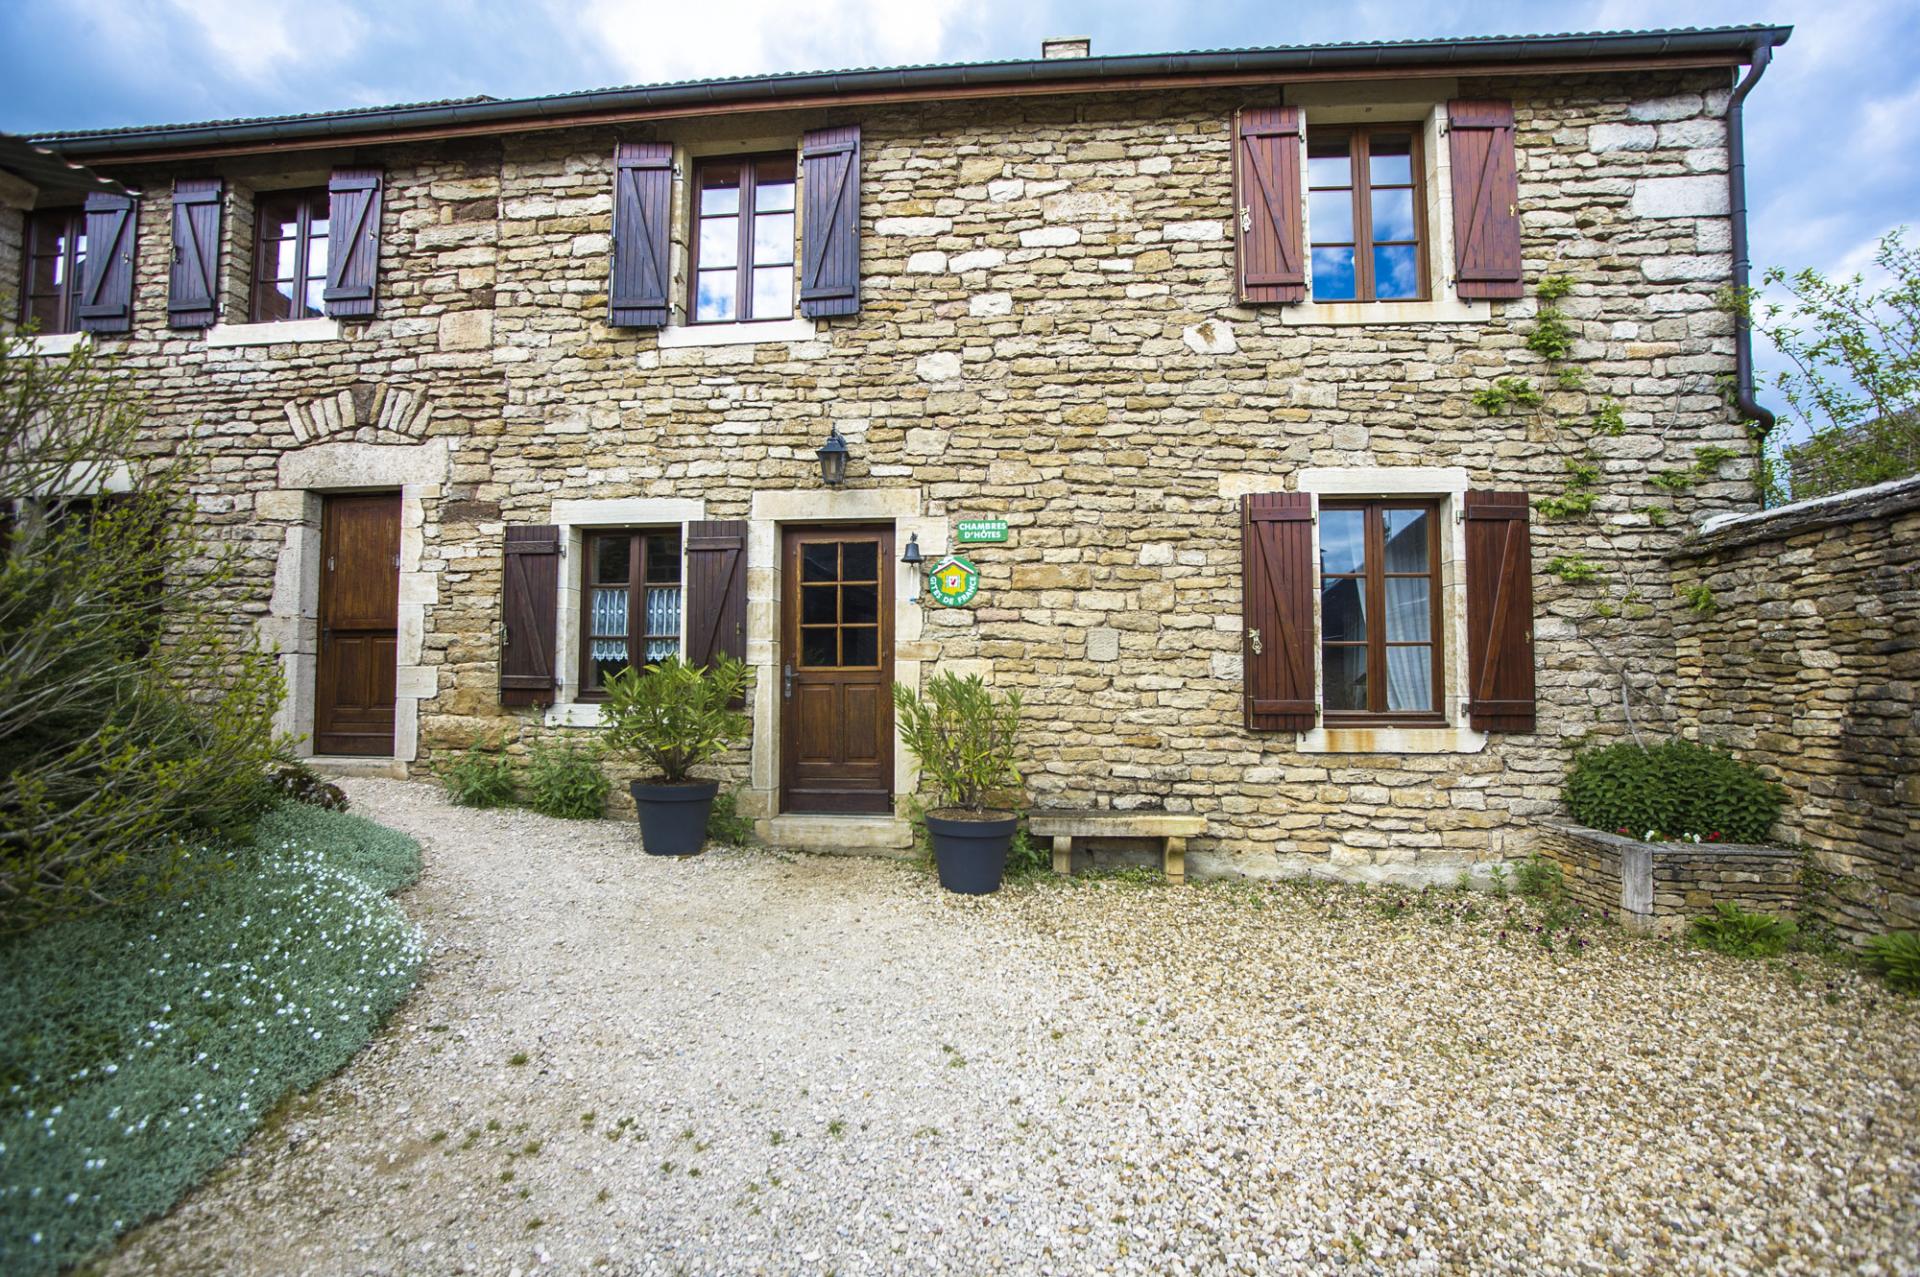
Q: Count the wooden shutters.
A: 11